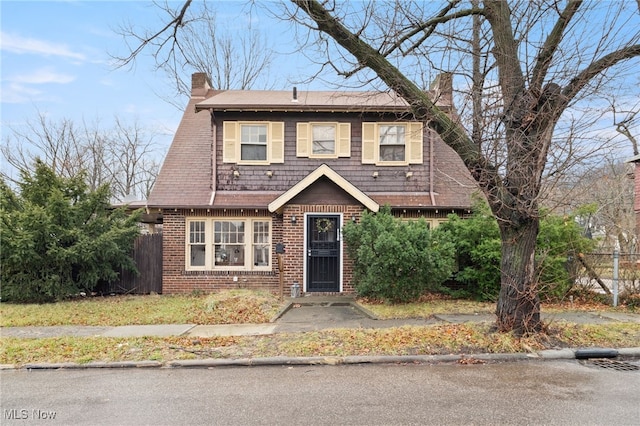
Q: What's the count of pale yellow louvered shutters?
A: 6